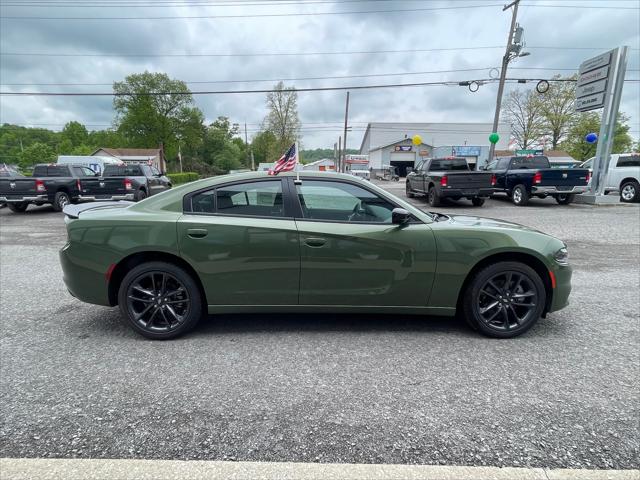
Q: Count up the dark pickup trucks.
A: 4